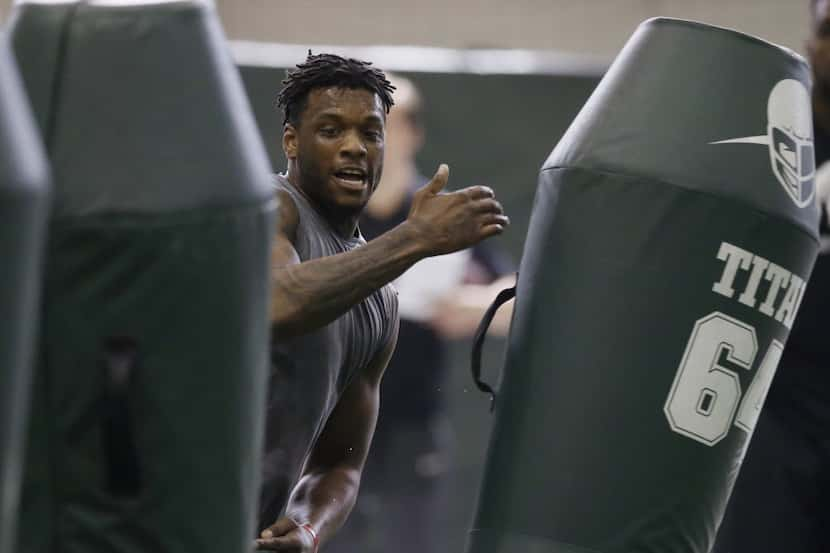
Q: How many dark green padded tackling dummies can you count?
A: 3